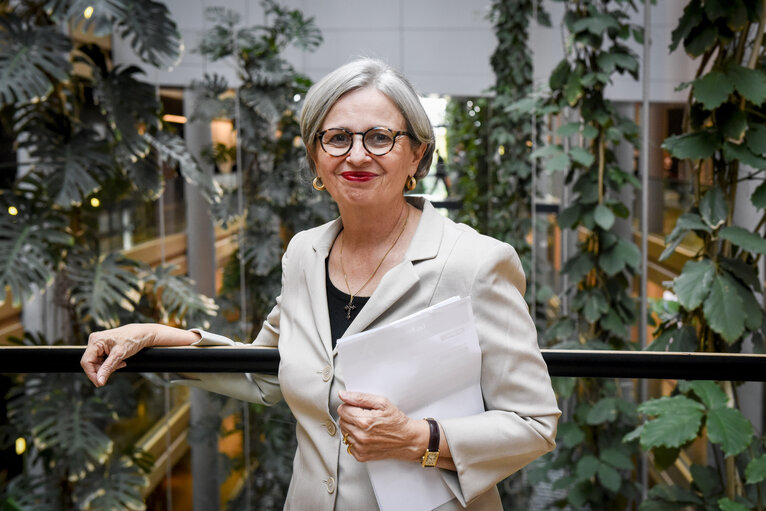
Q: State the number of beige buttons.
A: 3